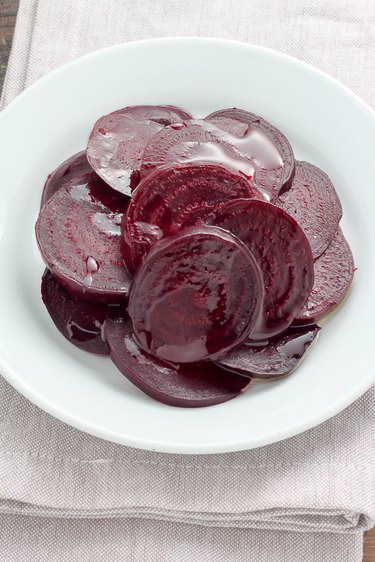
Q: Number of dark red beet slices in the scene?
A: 13